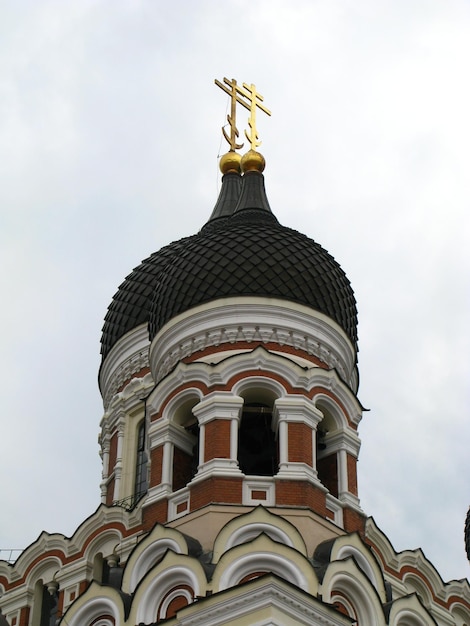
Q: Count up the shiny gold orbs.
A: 2